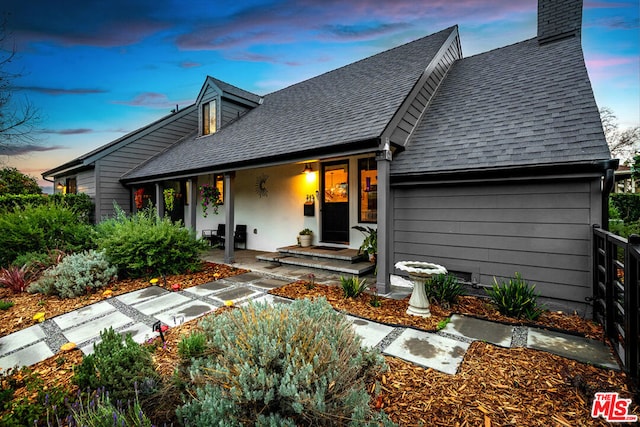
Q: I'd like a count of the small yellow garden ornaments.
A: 6